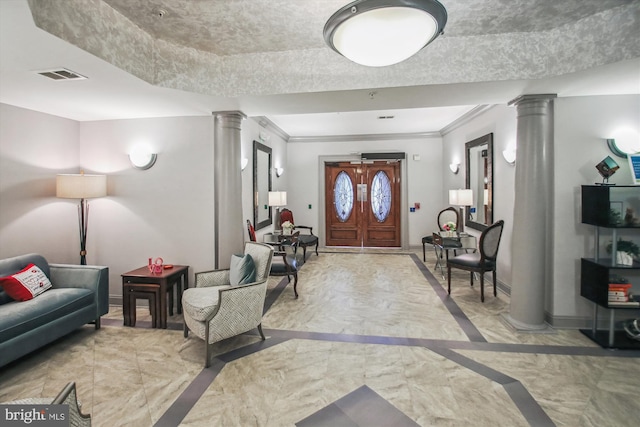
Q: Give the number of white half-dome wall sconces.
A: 6